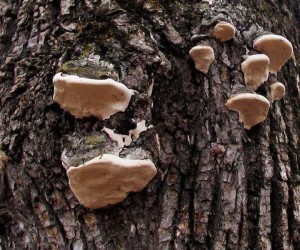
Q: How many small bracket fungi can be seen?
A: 6